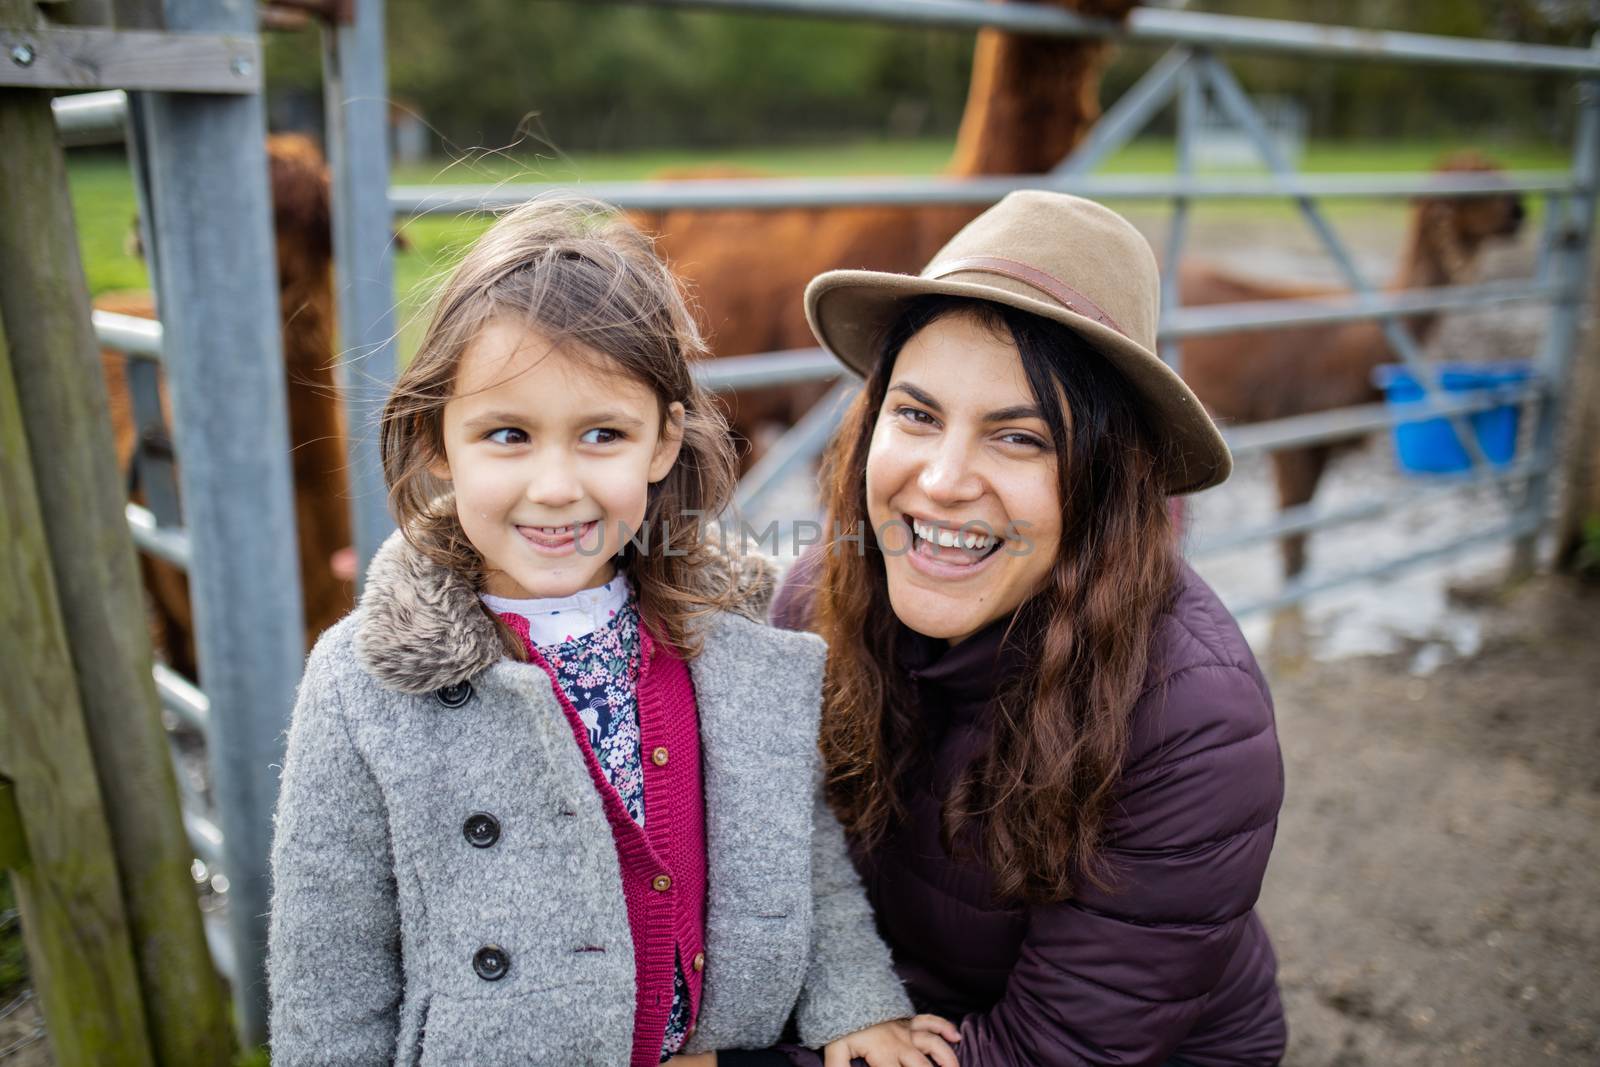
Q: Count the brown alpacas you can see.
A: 3